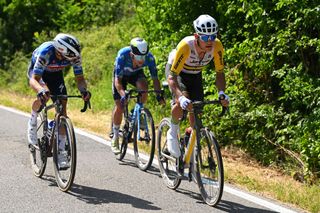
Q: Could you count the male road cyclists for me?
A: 3